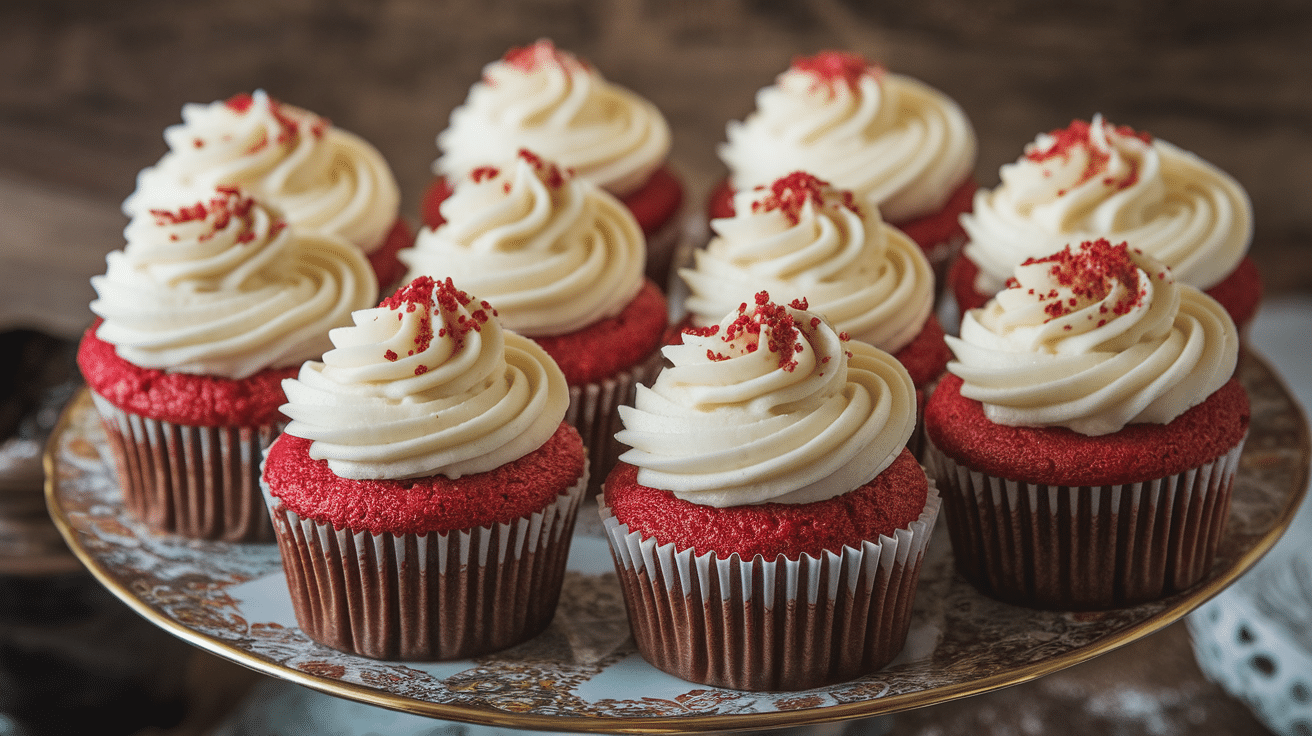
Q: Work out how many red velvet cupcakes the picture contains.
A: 10